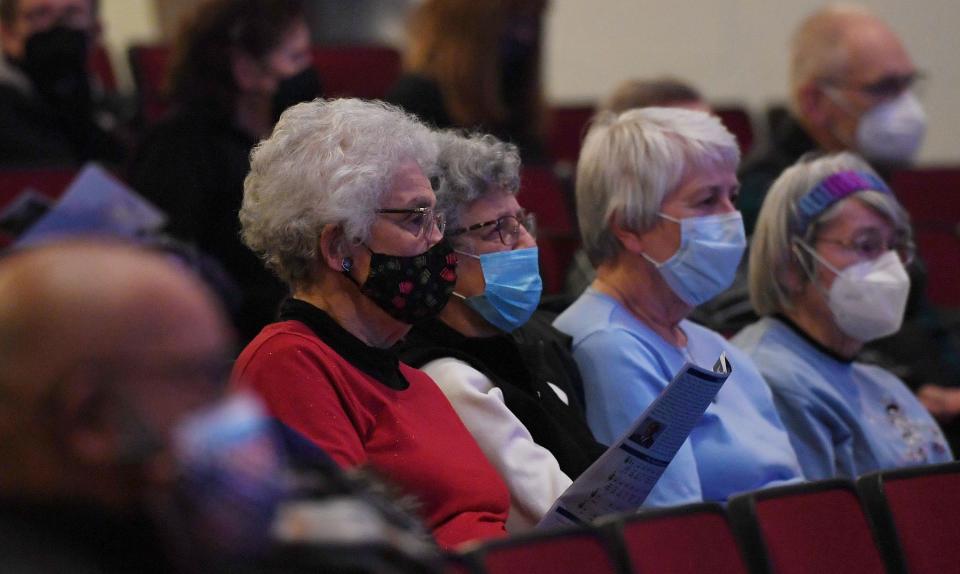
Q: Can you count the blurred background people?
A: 5